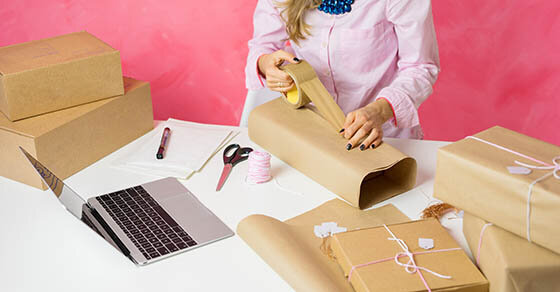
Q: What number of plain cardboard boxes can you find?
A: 2